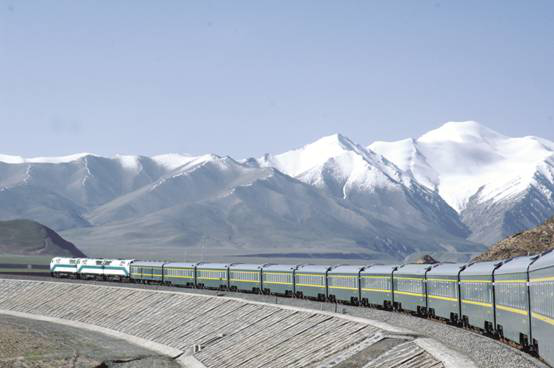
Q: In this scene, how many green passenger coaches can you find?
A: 13